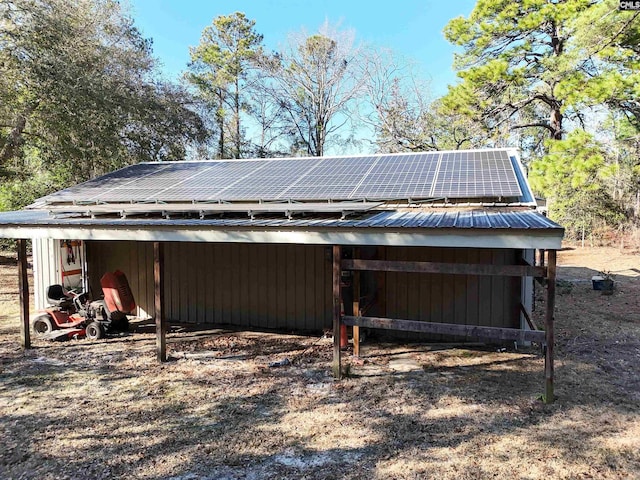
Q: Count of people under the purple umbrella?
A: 0